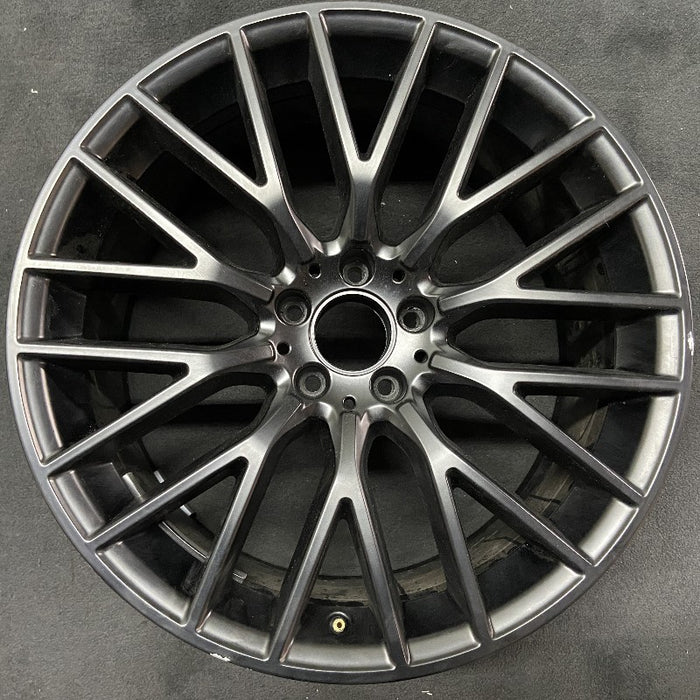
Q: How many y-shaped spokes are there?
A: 10